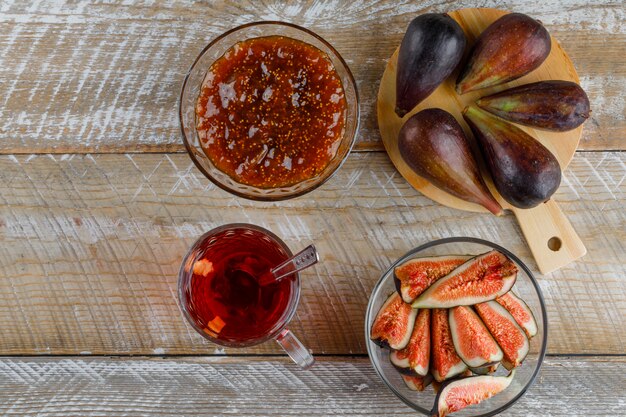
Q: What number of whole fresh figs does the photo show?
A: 5